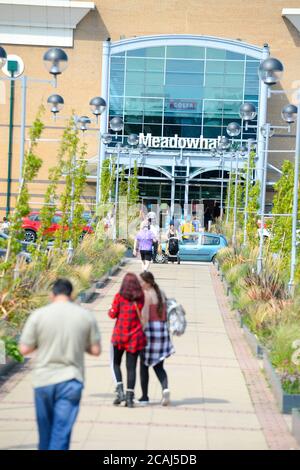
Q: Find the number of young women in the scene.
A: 2